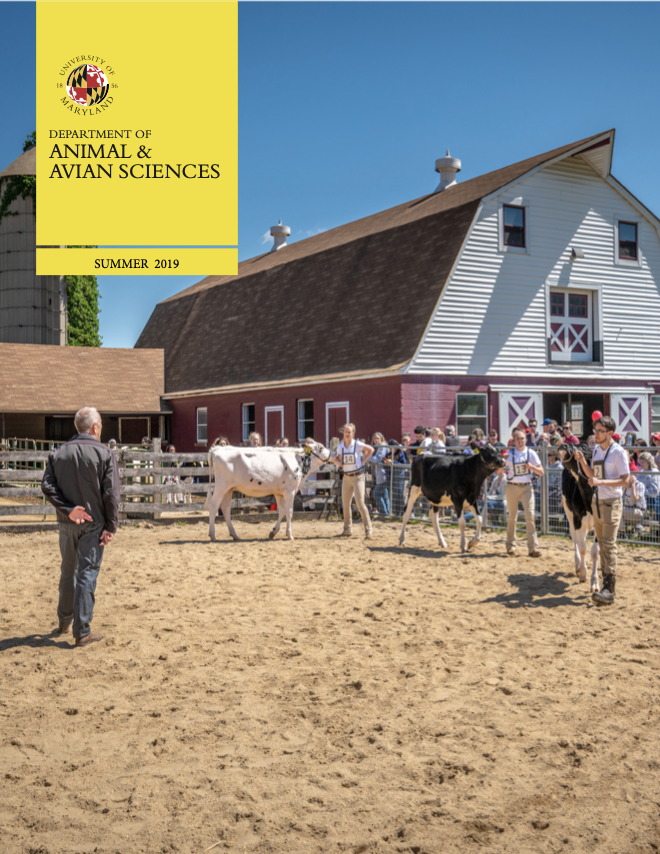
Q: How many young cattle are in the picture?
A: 3